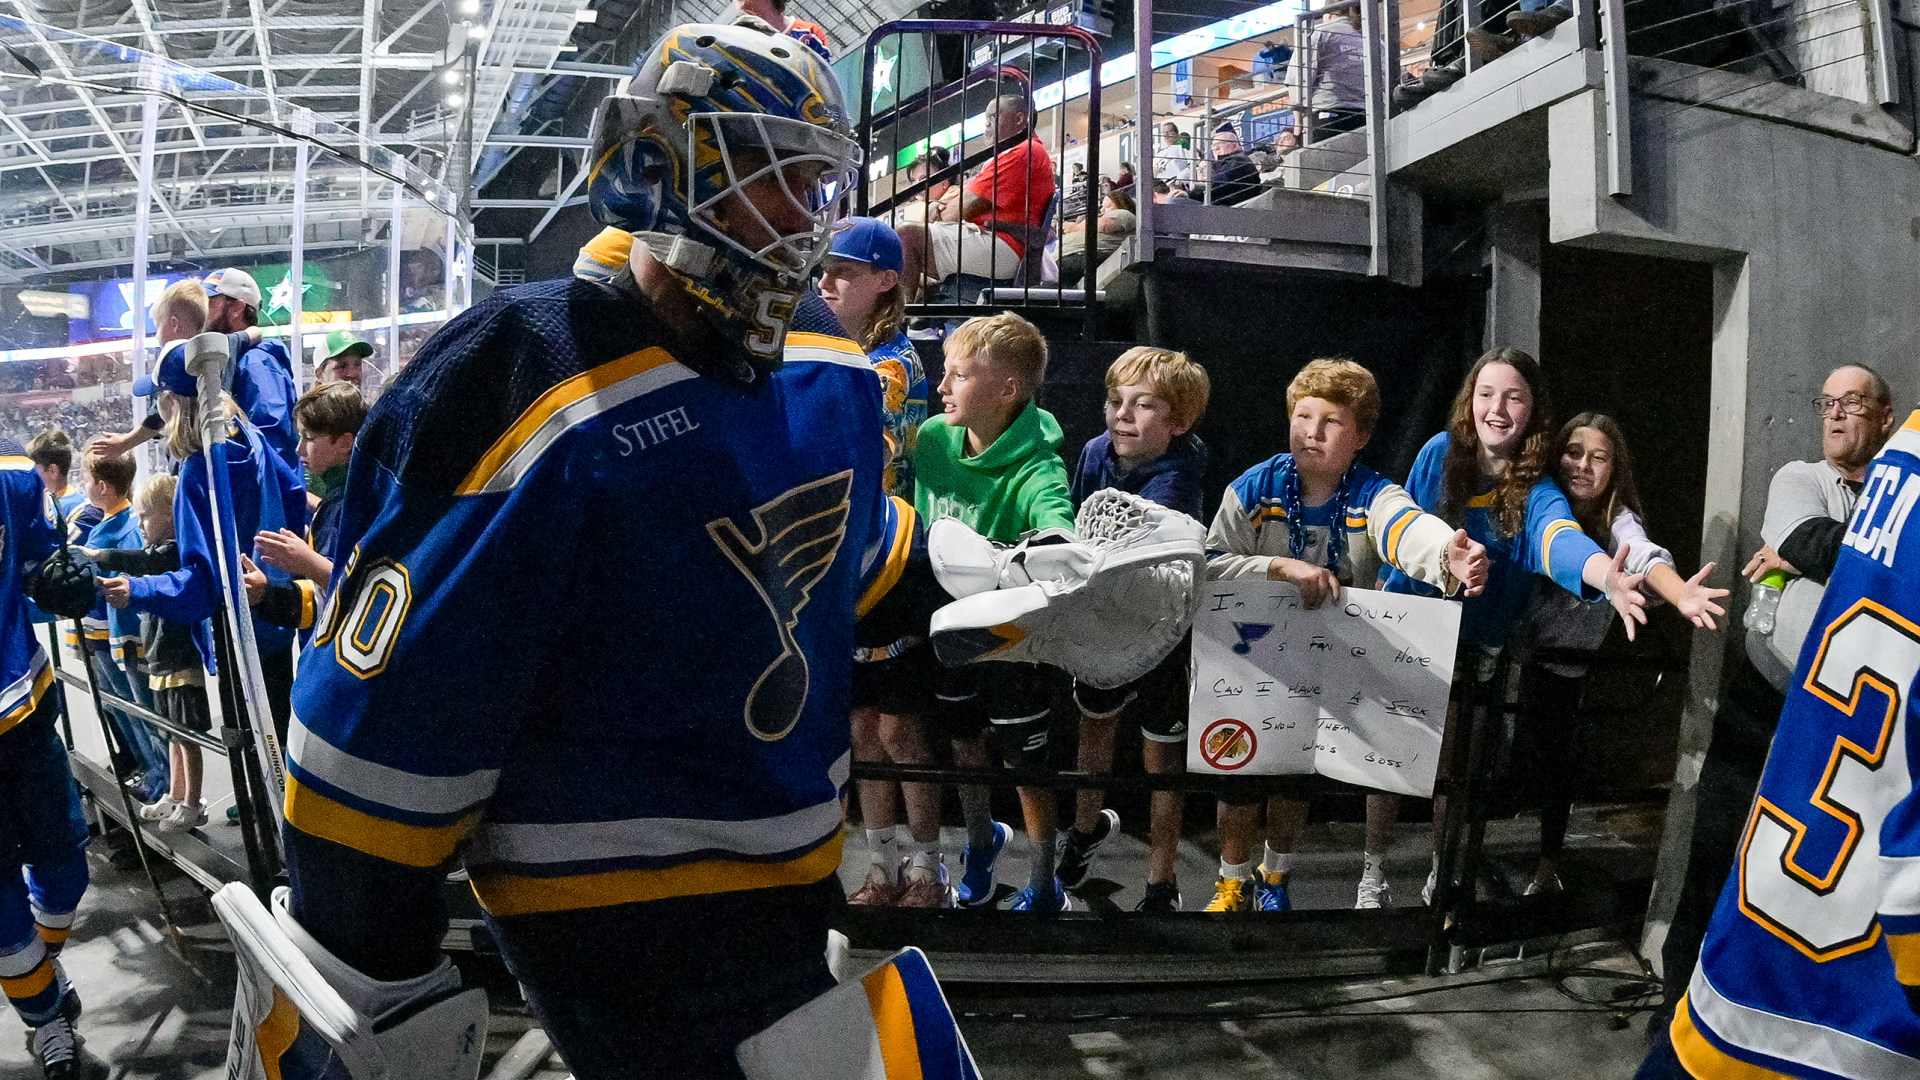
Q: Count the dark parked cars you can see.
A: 0